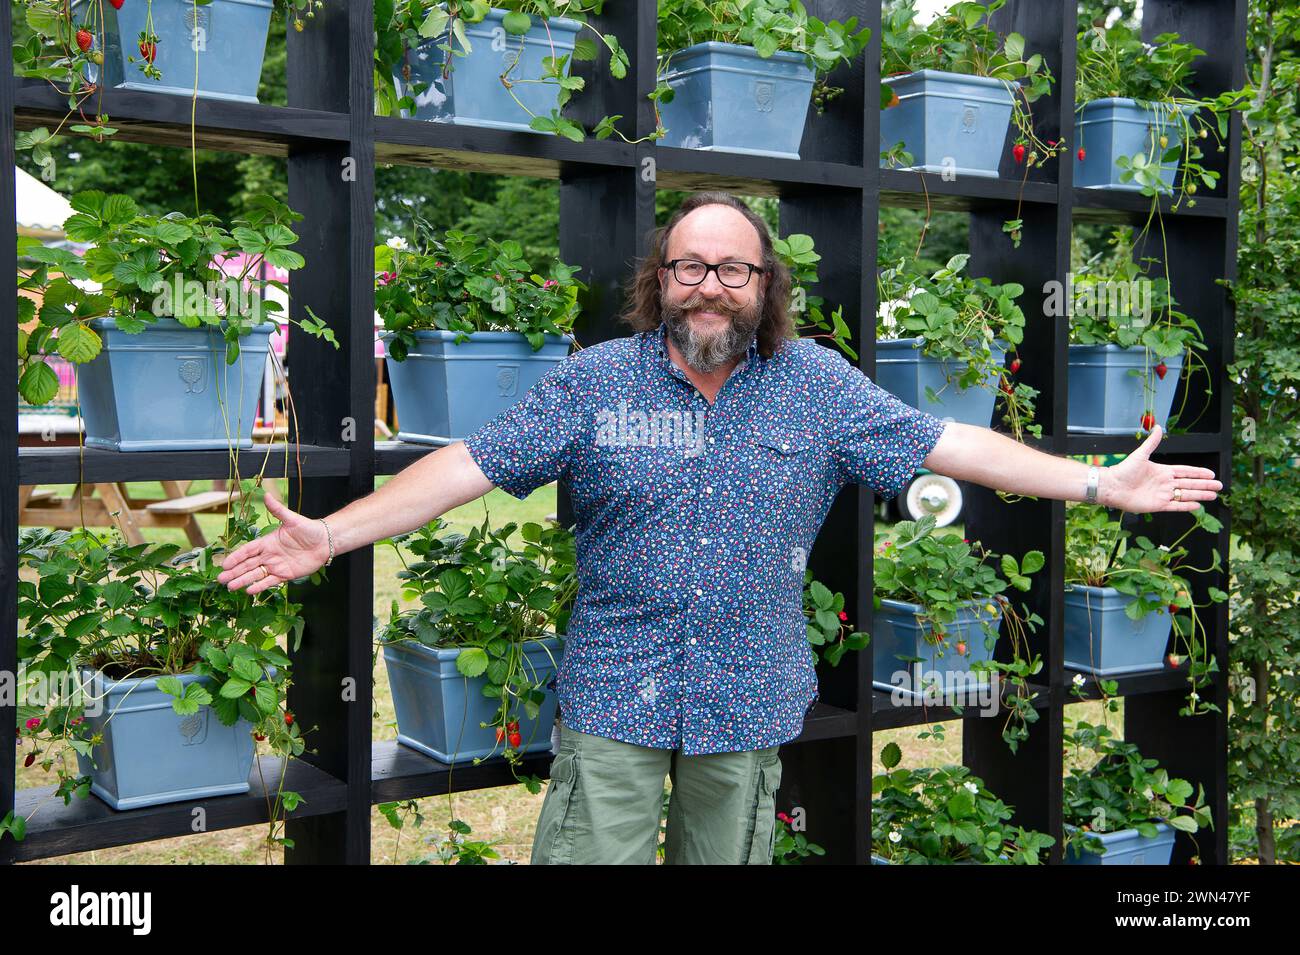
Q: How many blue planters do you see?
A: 15